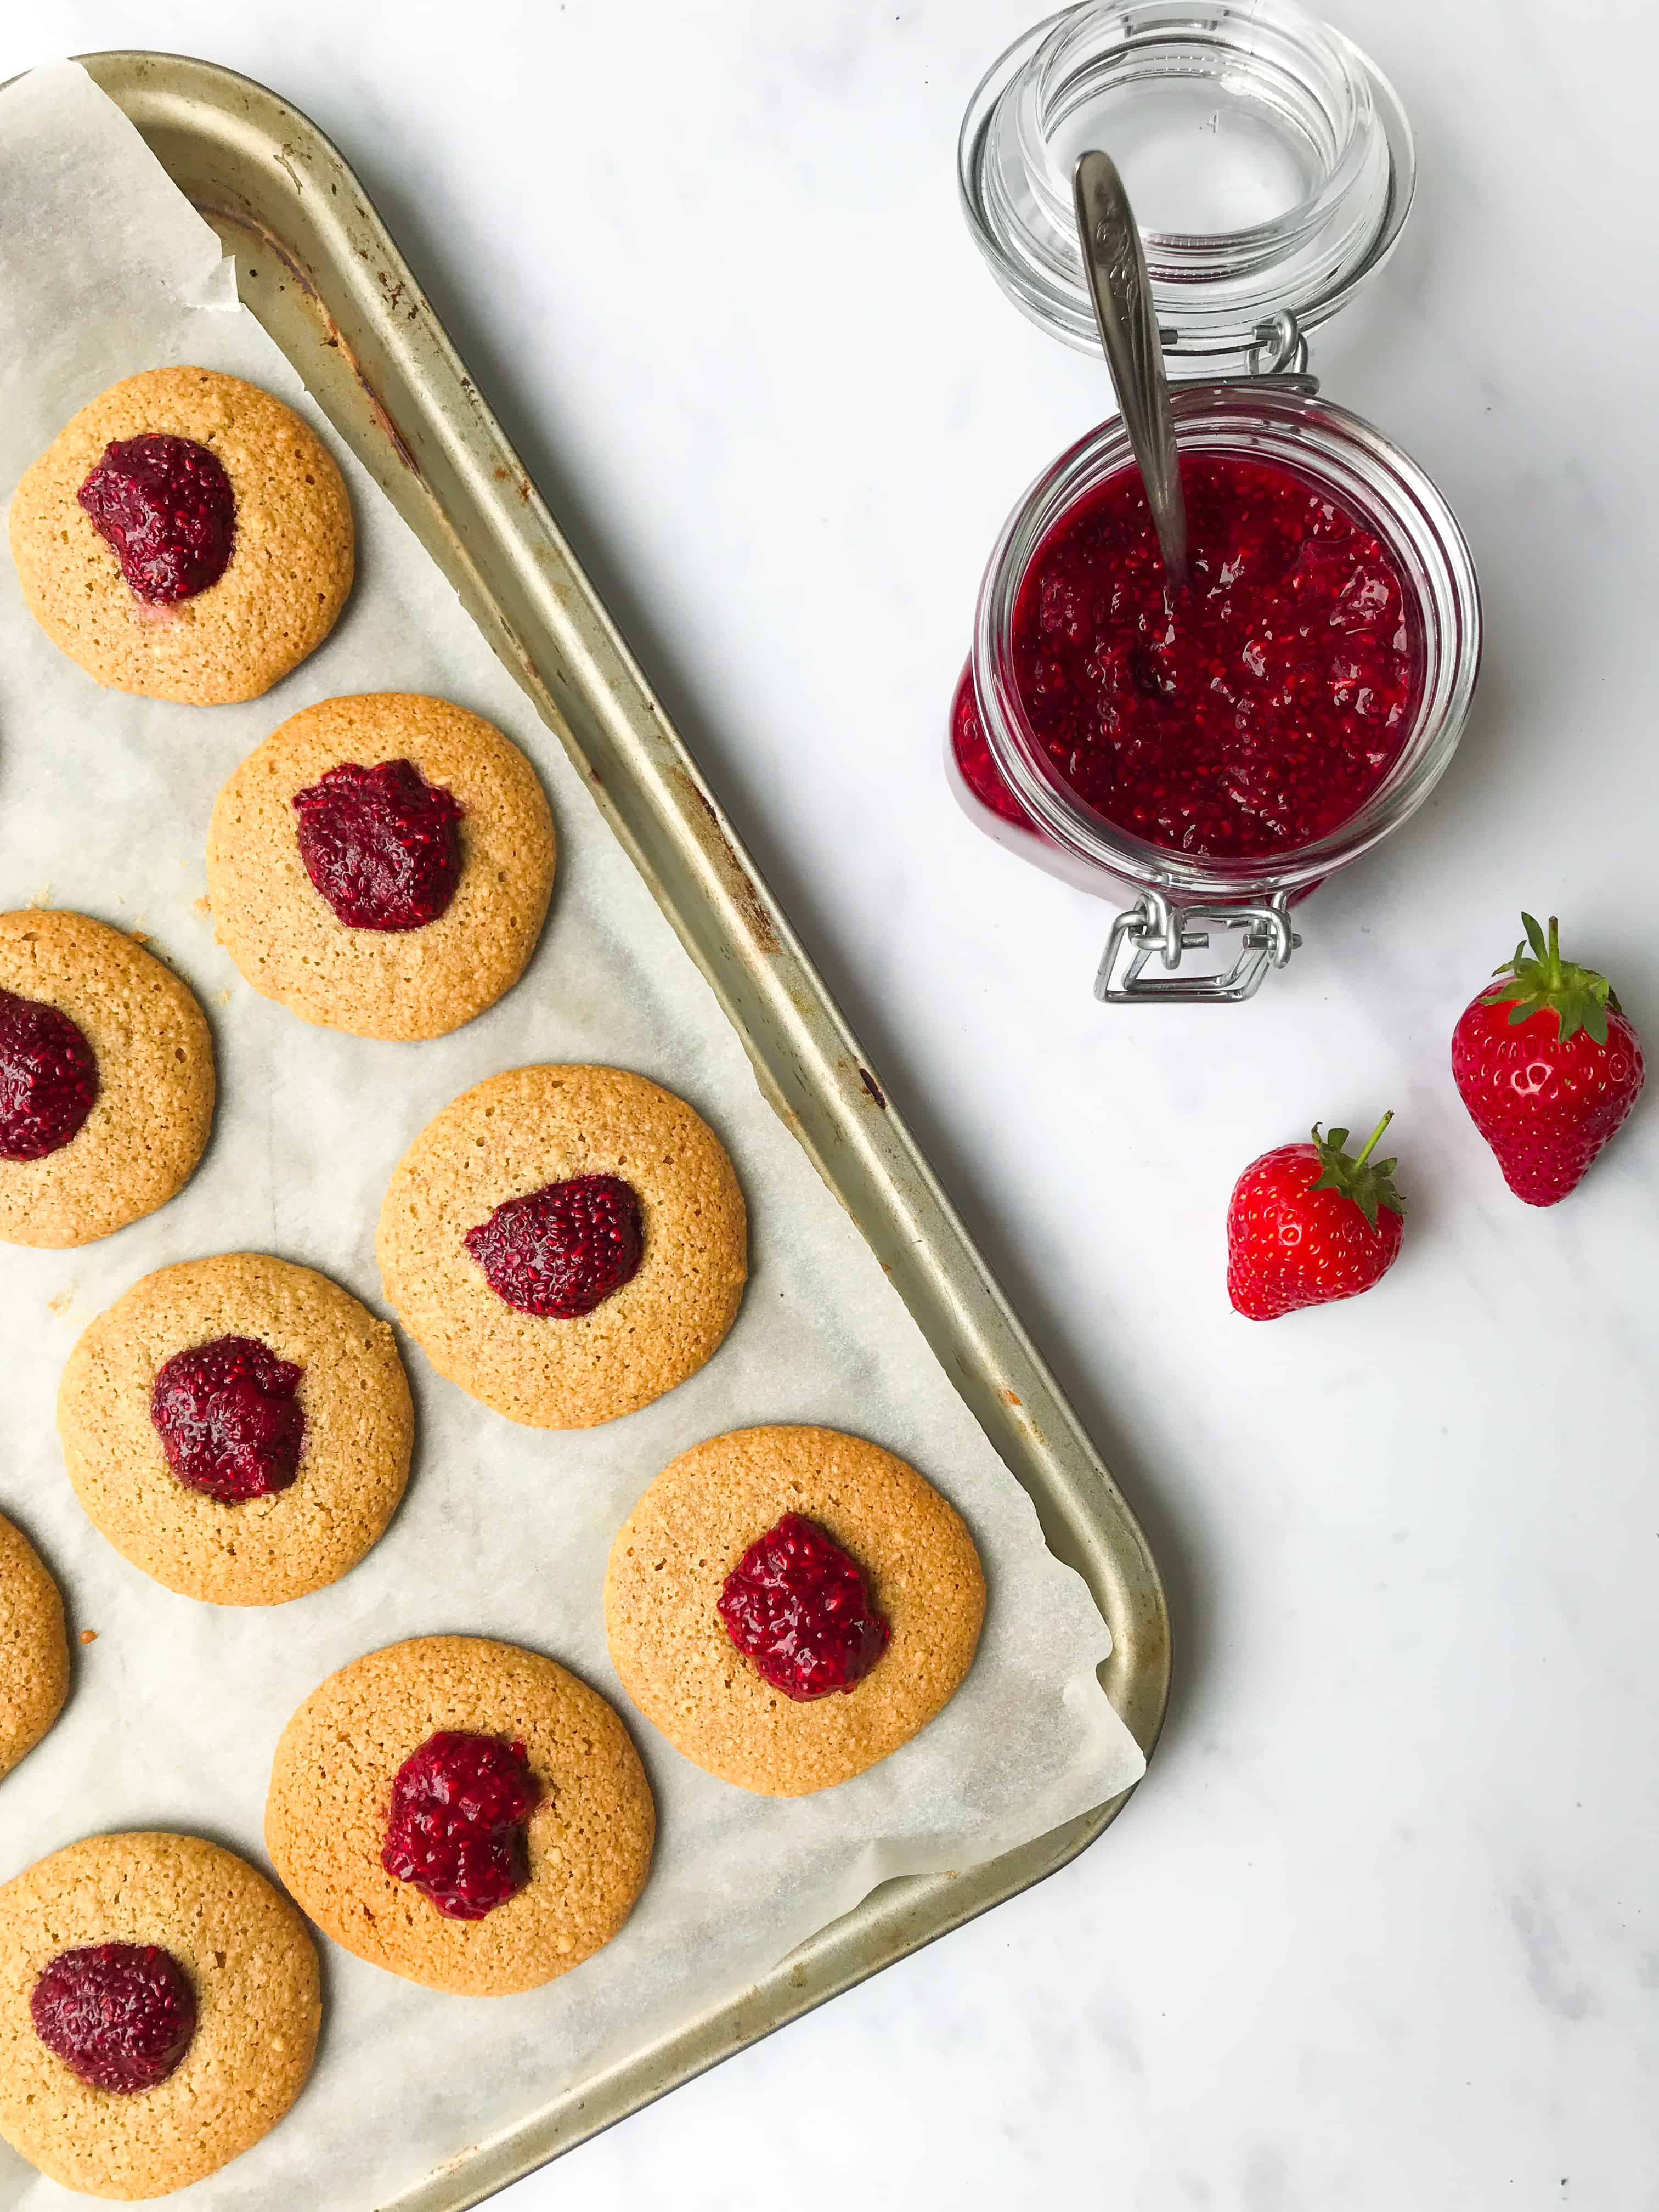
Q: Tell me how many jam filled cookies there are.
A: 8